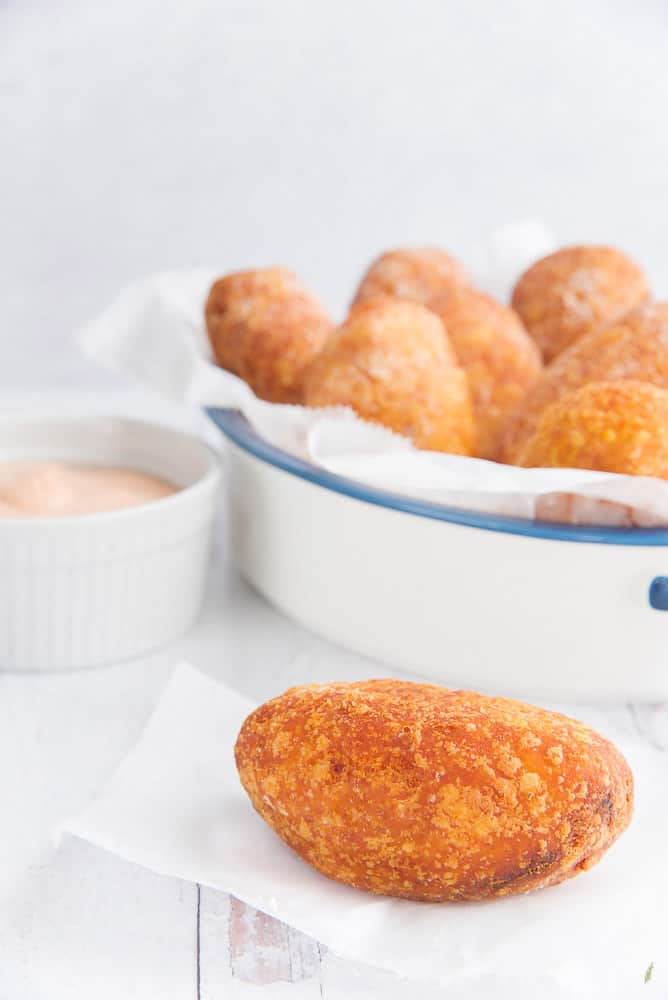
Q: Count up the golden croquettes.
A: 8